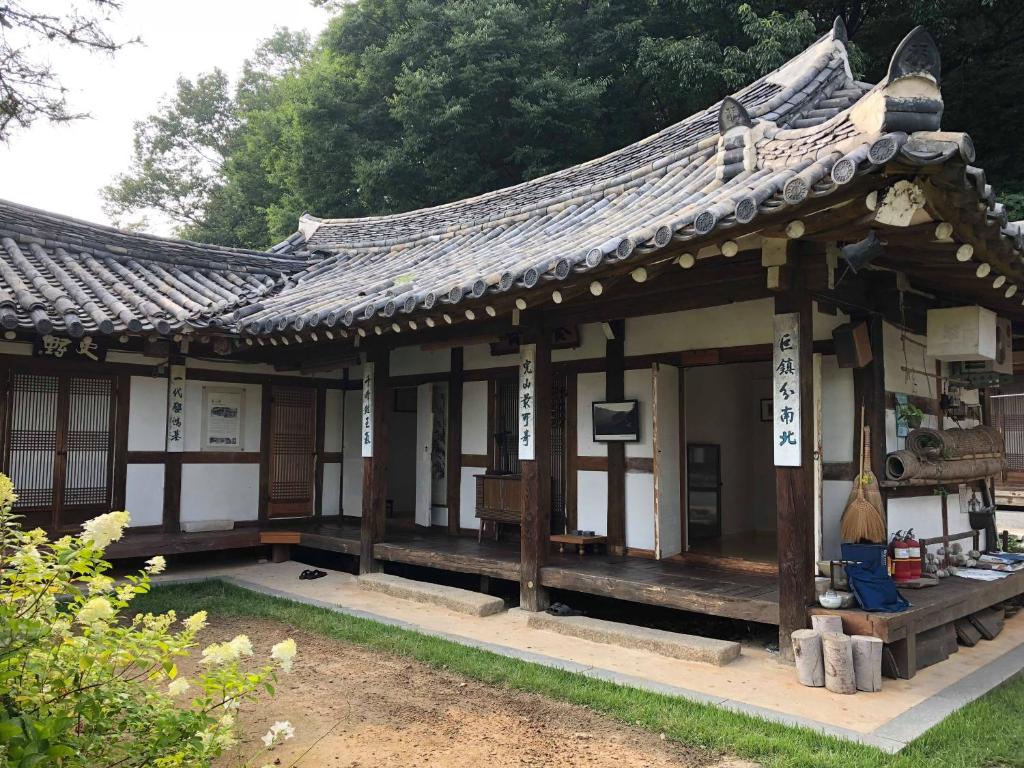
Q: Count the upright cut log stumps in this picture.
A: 4